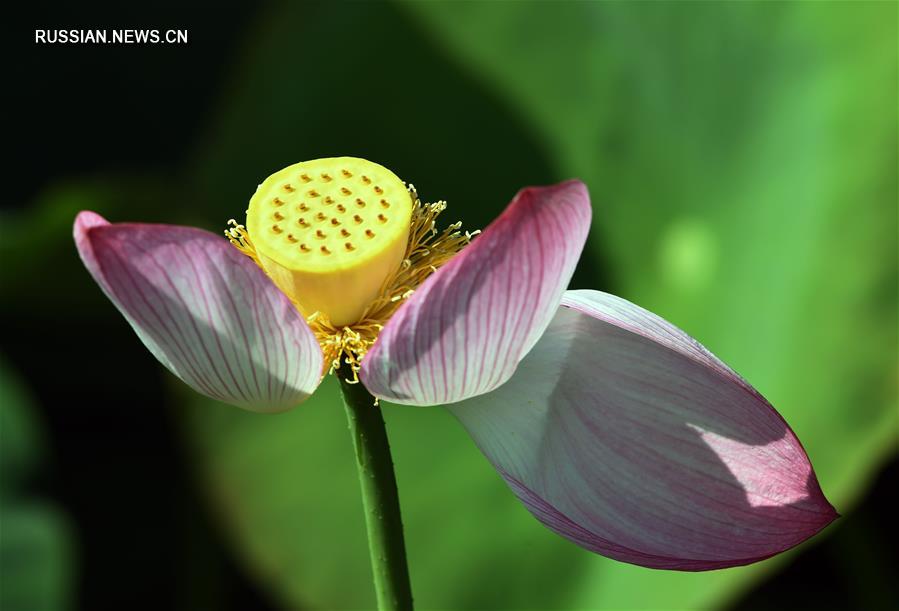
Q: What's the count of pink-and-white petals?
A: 3